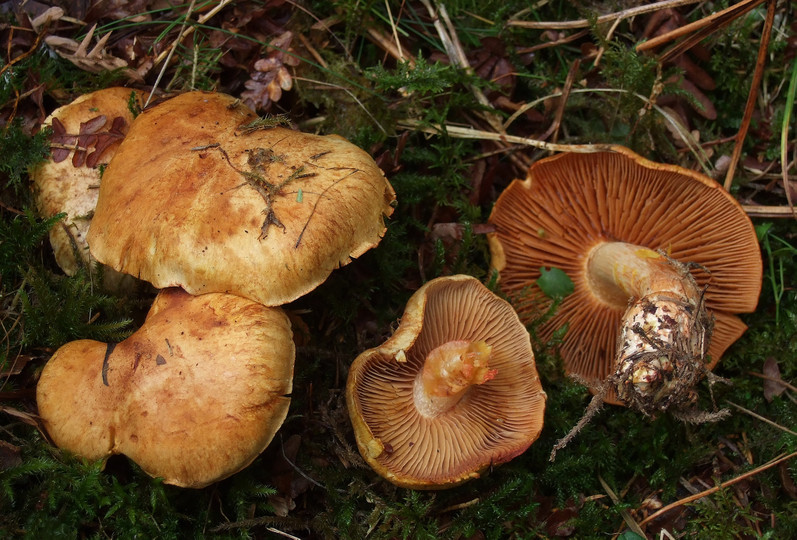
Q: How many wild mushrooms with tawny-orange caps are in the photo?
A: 5